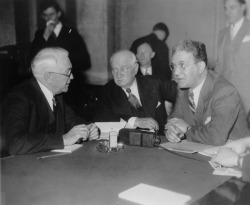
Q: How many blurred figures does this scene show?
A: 4